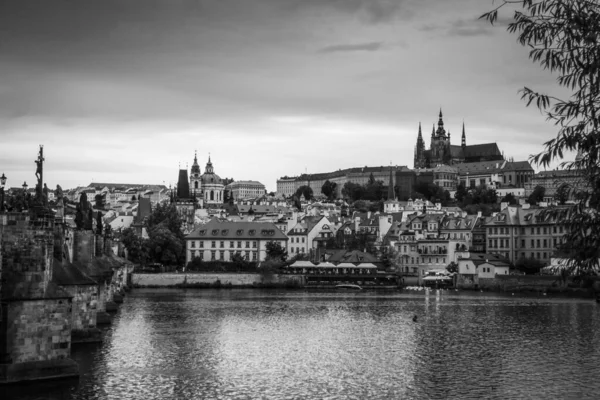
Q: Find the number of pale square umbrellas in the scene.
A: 4